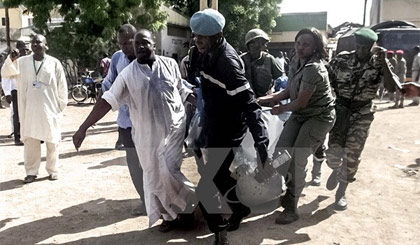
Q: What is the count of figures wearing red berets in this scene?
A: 2